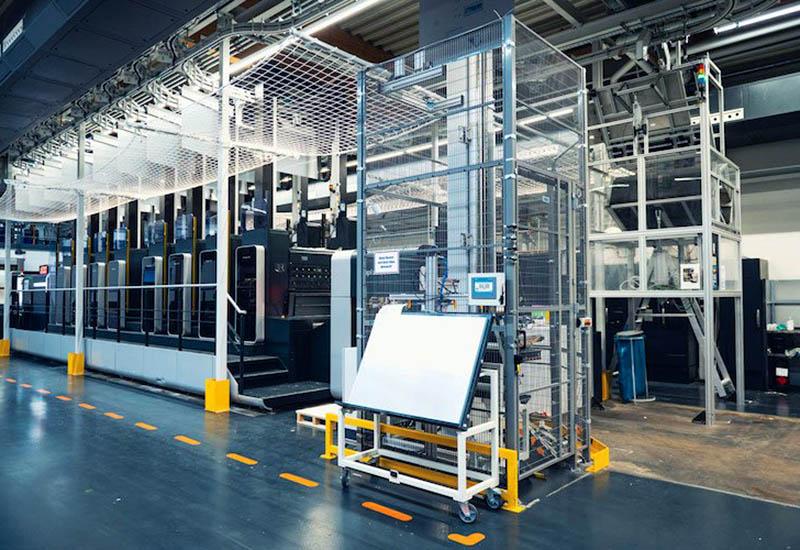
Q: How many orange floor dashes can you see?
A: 12